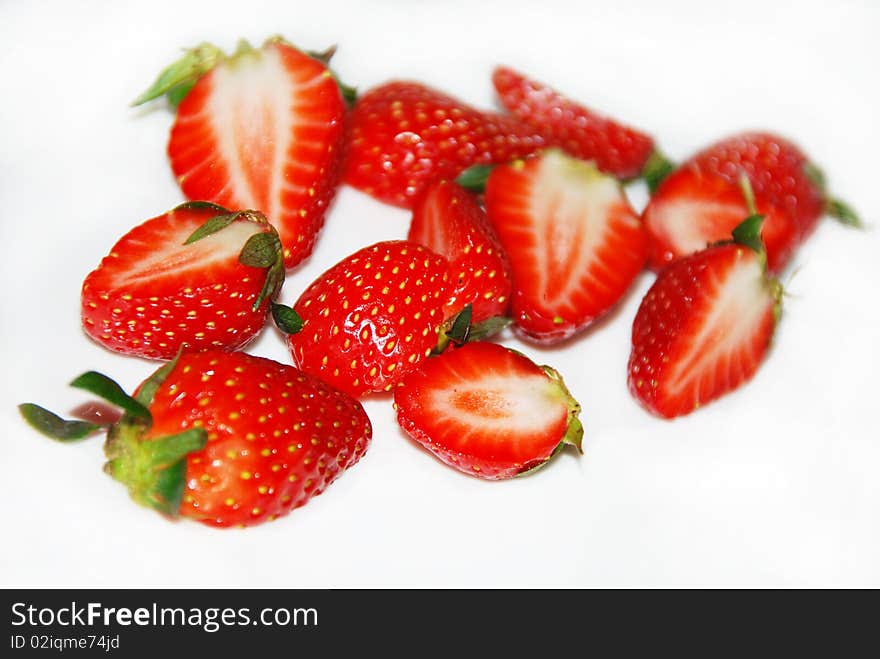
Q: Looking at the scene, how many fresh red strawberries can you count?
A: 12